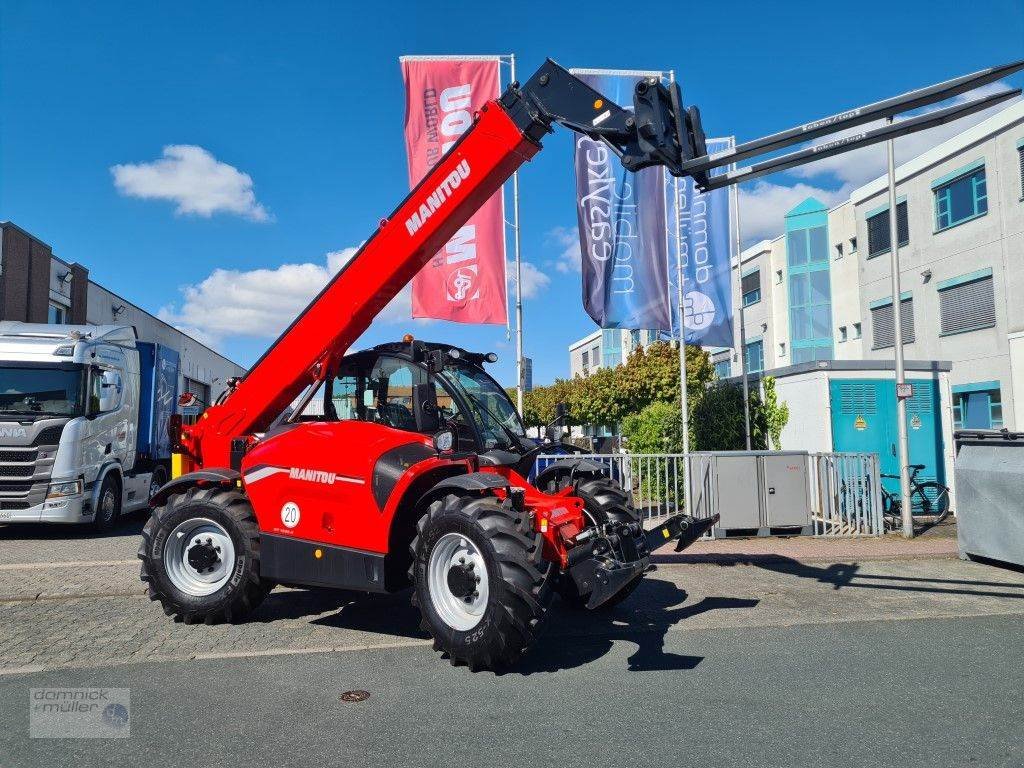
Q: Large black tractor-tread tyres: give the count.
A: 3